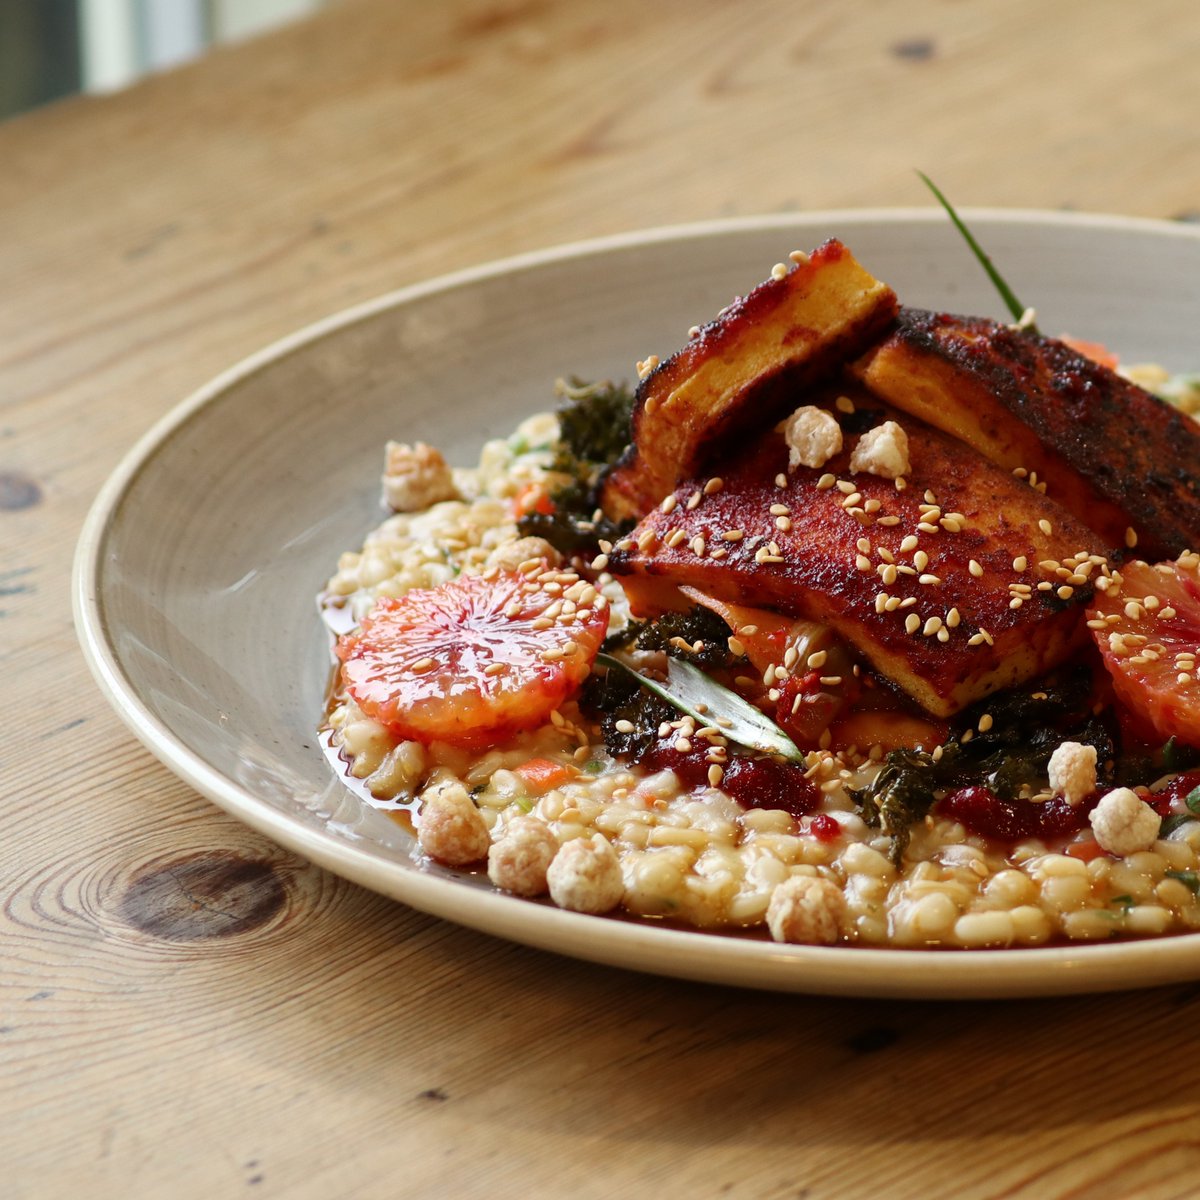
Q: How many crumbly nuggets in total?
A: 10